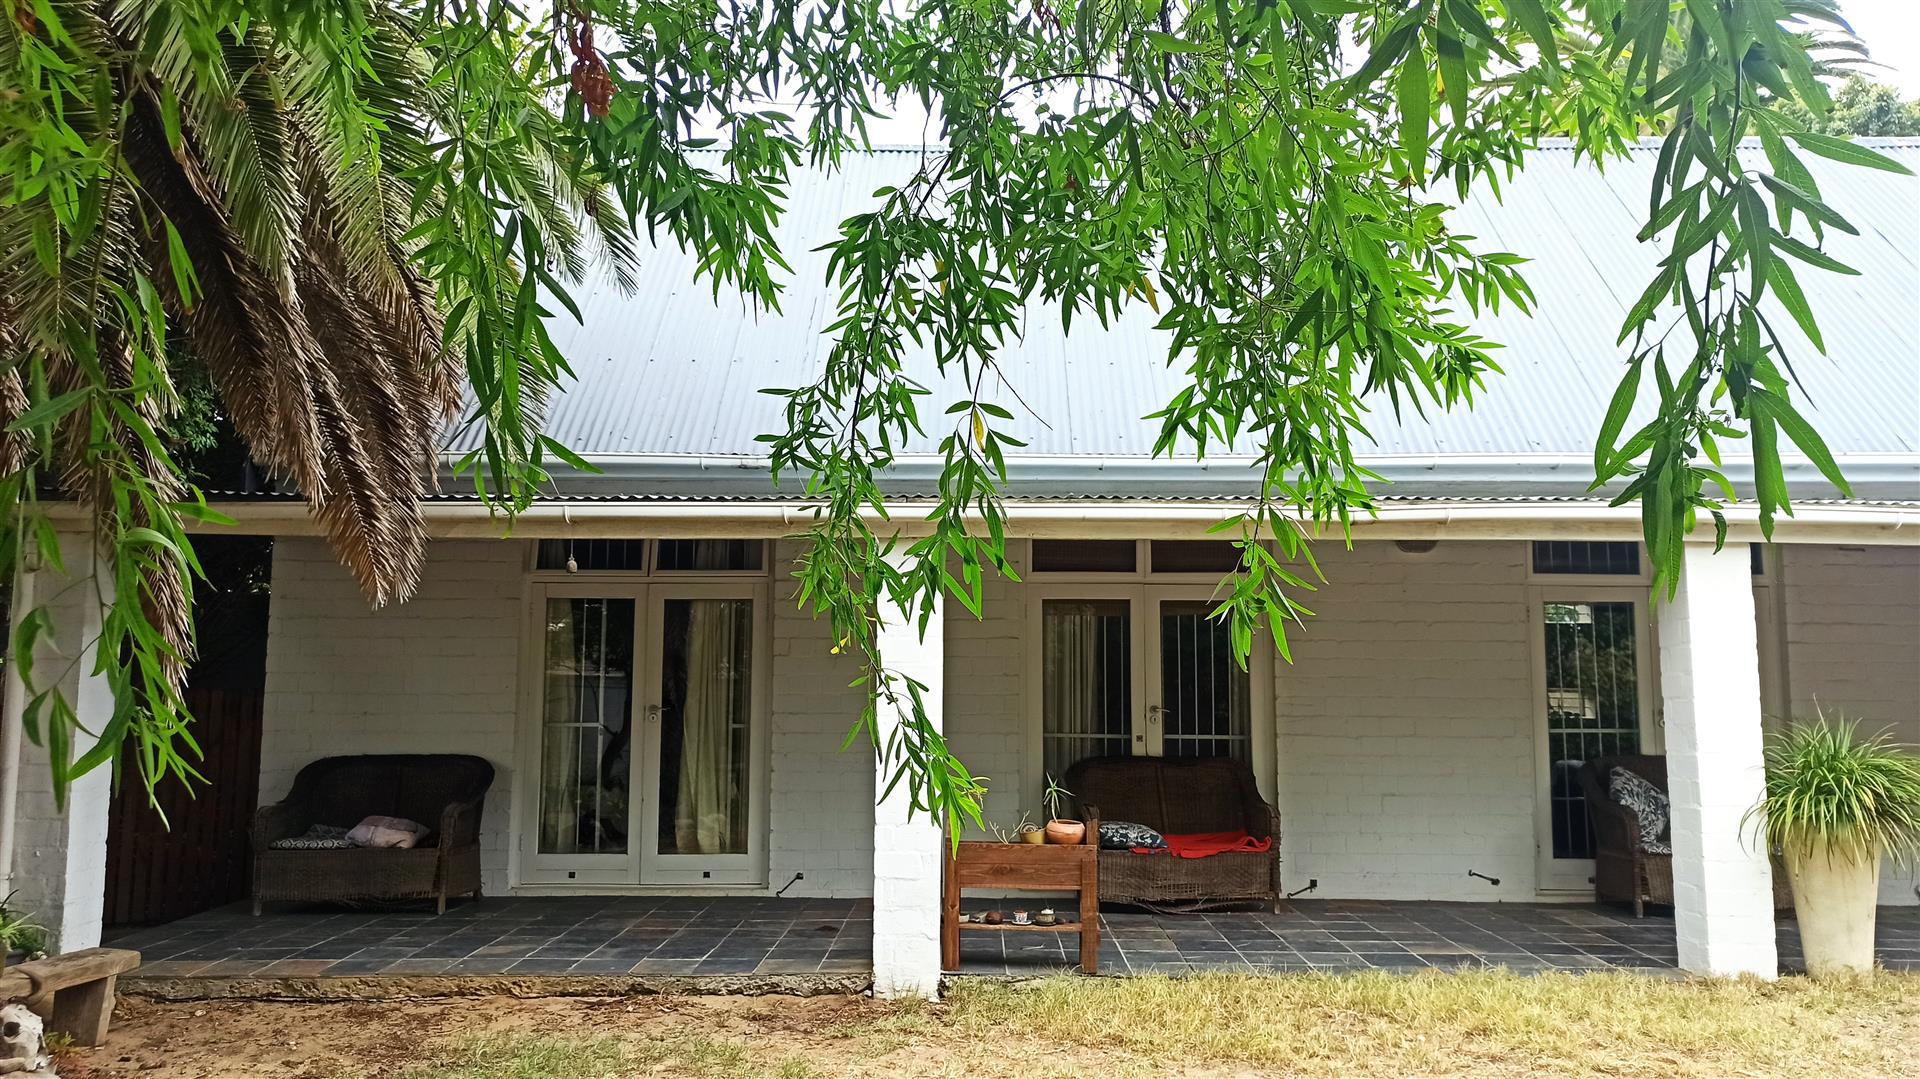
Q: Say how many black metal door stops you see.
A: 3